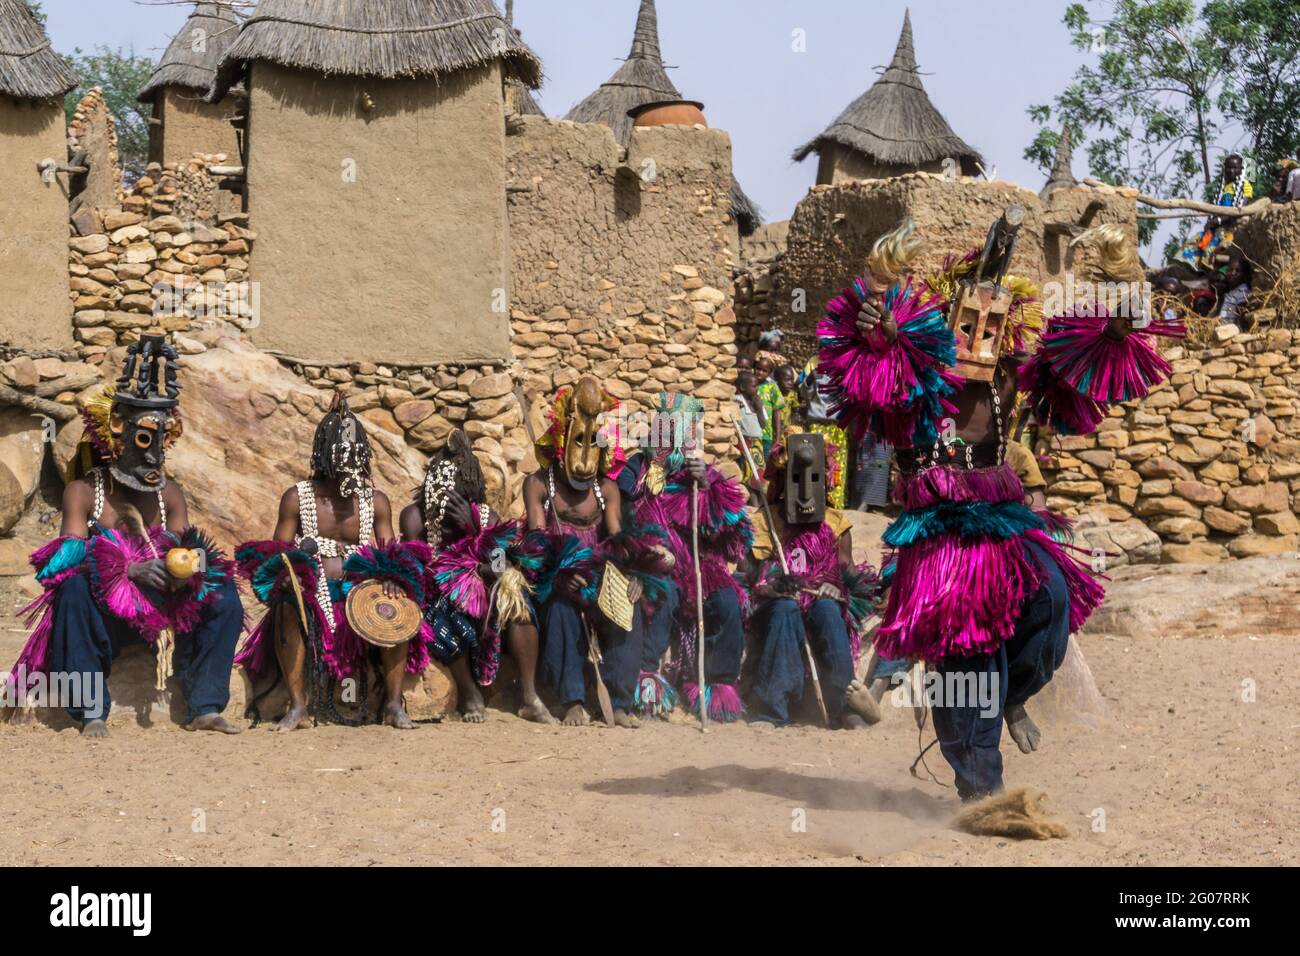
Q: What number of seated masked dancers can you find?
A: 6